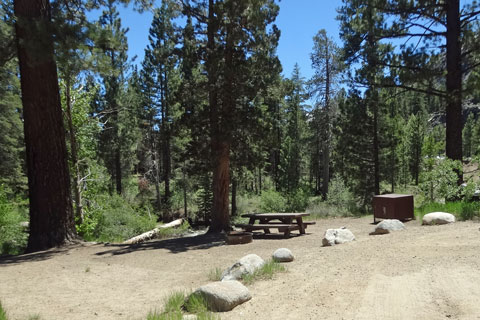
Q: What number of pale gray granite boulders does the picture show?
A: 6